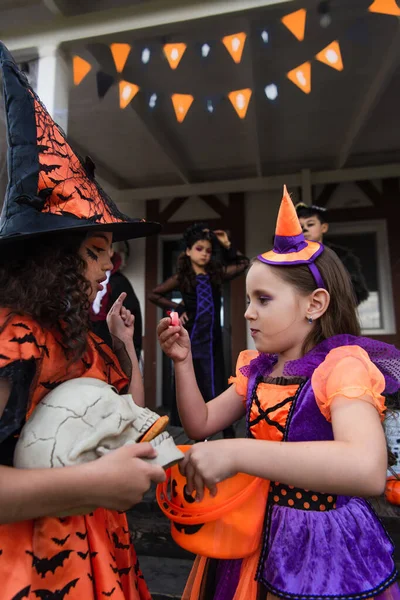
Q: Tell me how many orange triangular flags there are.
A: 11